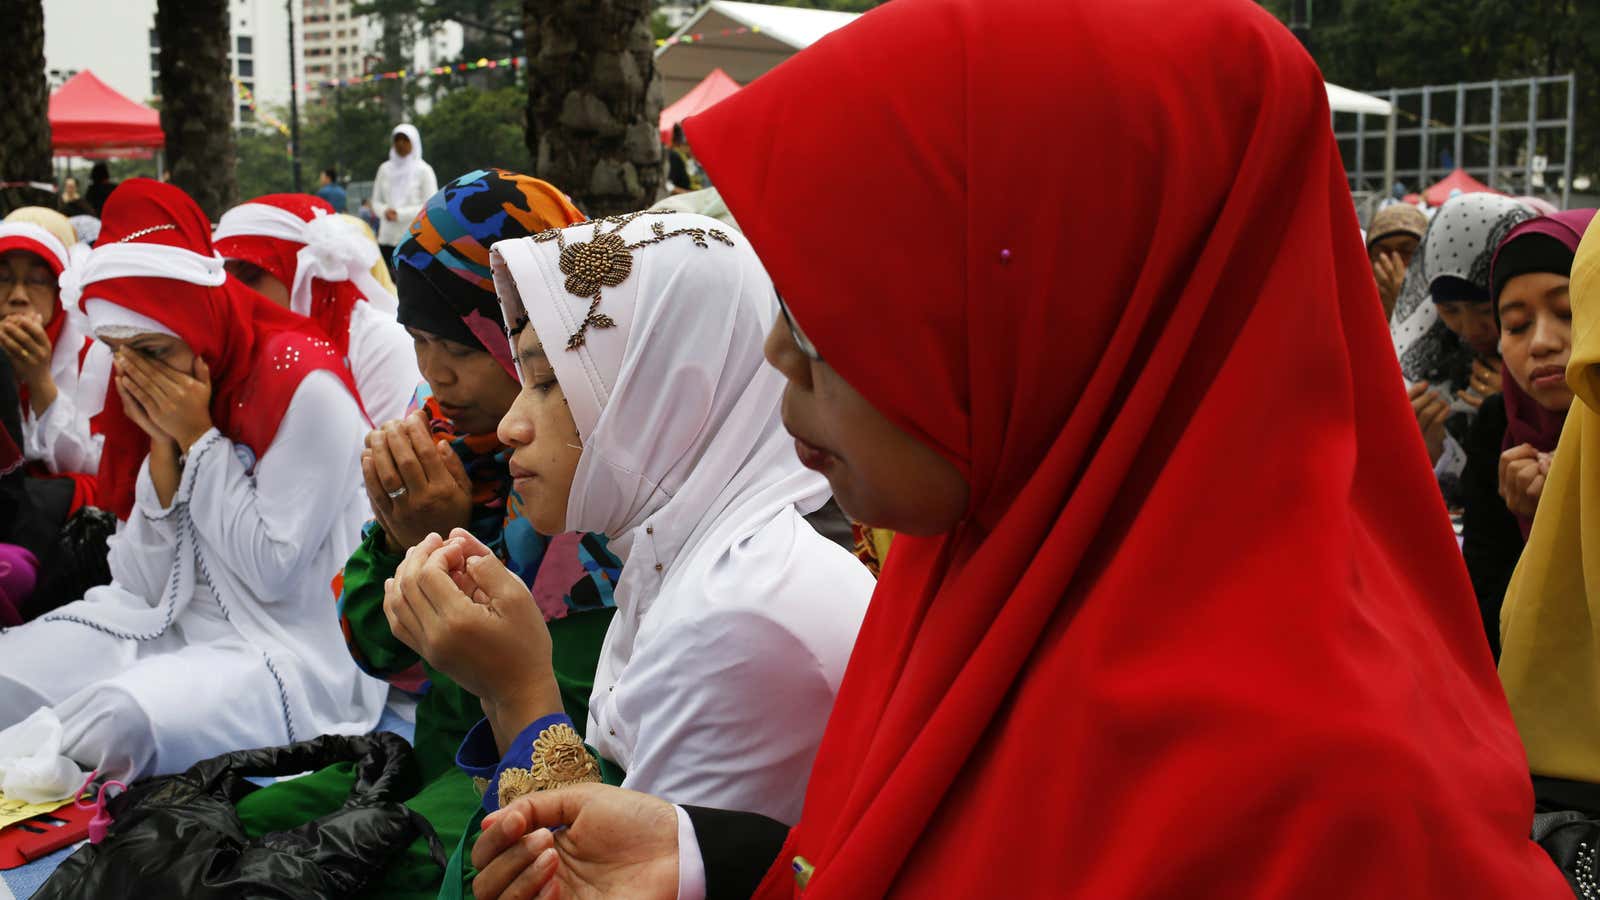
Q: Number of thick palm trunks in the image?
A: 3